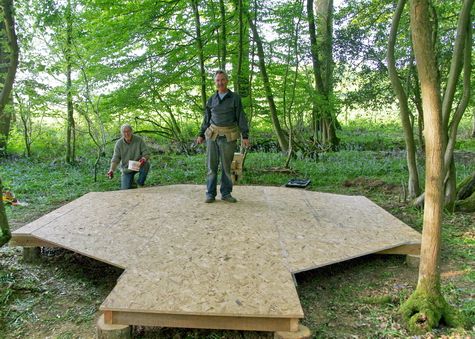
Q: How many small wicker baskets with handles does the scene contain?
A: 0